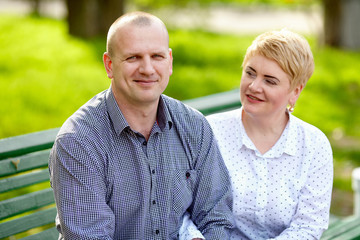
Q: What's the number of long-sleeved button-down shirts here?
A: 2